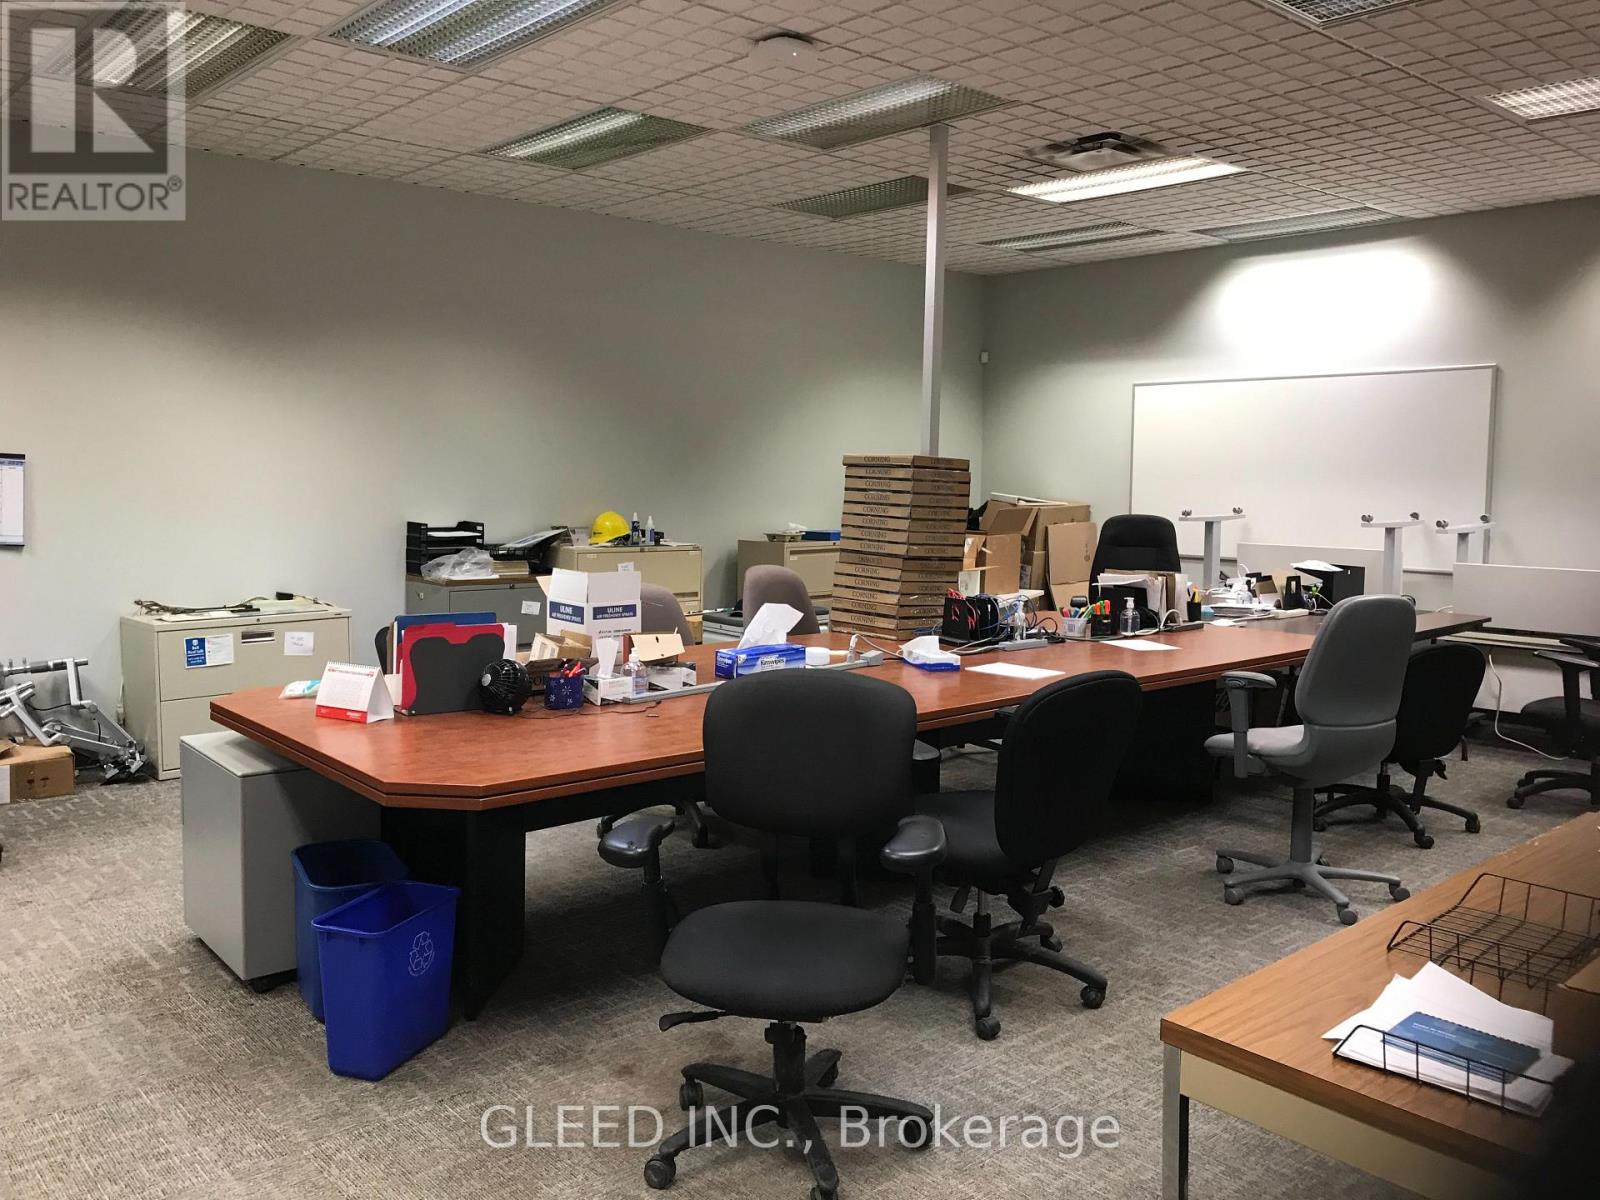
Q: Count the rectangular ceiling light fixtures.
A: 10